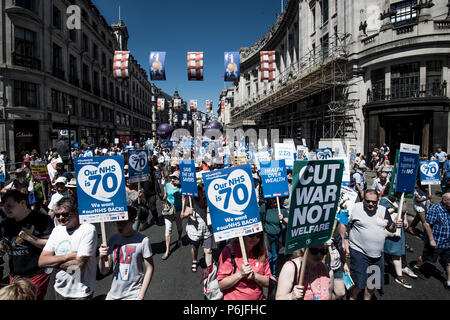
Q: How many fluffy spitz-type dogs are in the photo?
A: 0